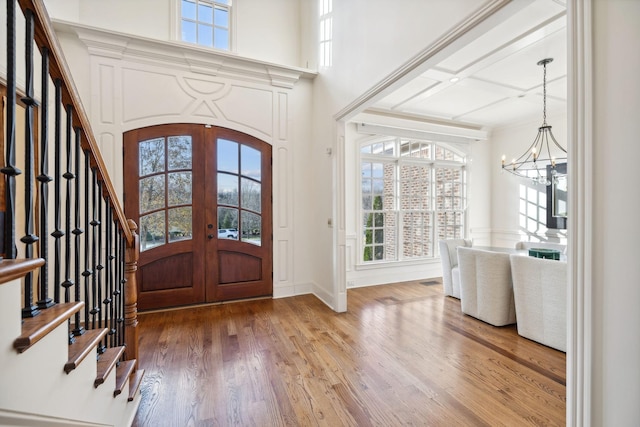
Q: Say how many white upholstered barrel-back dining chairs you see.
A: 4